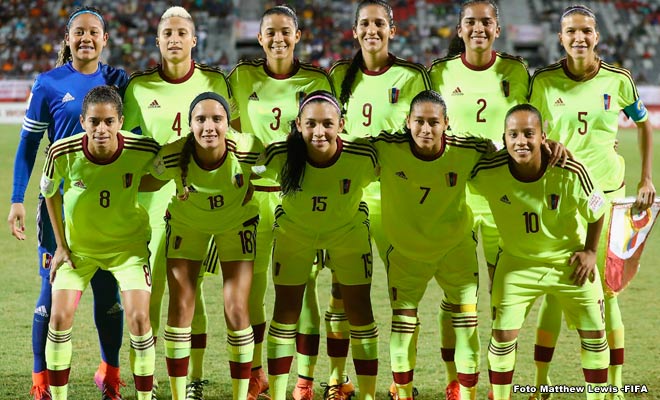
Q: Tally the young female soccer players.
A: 11